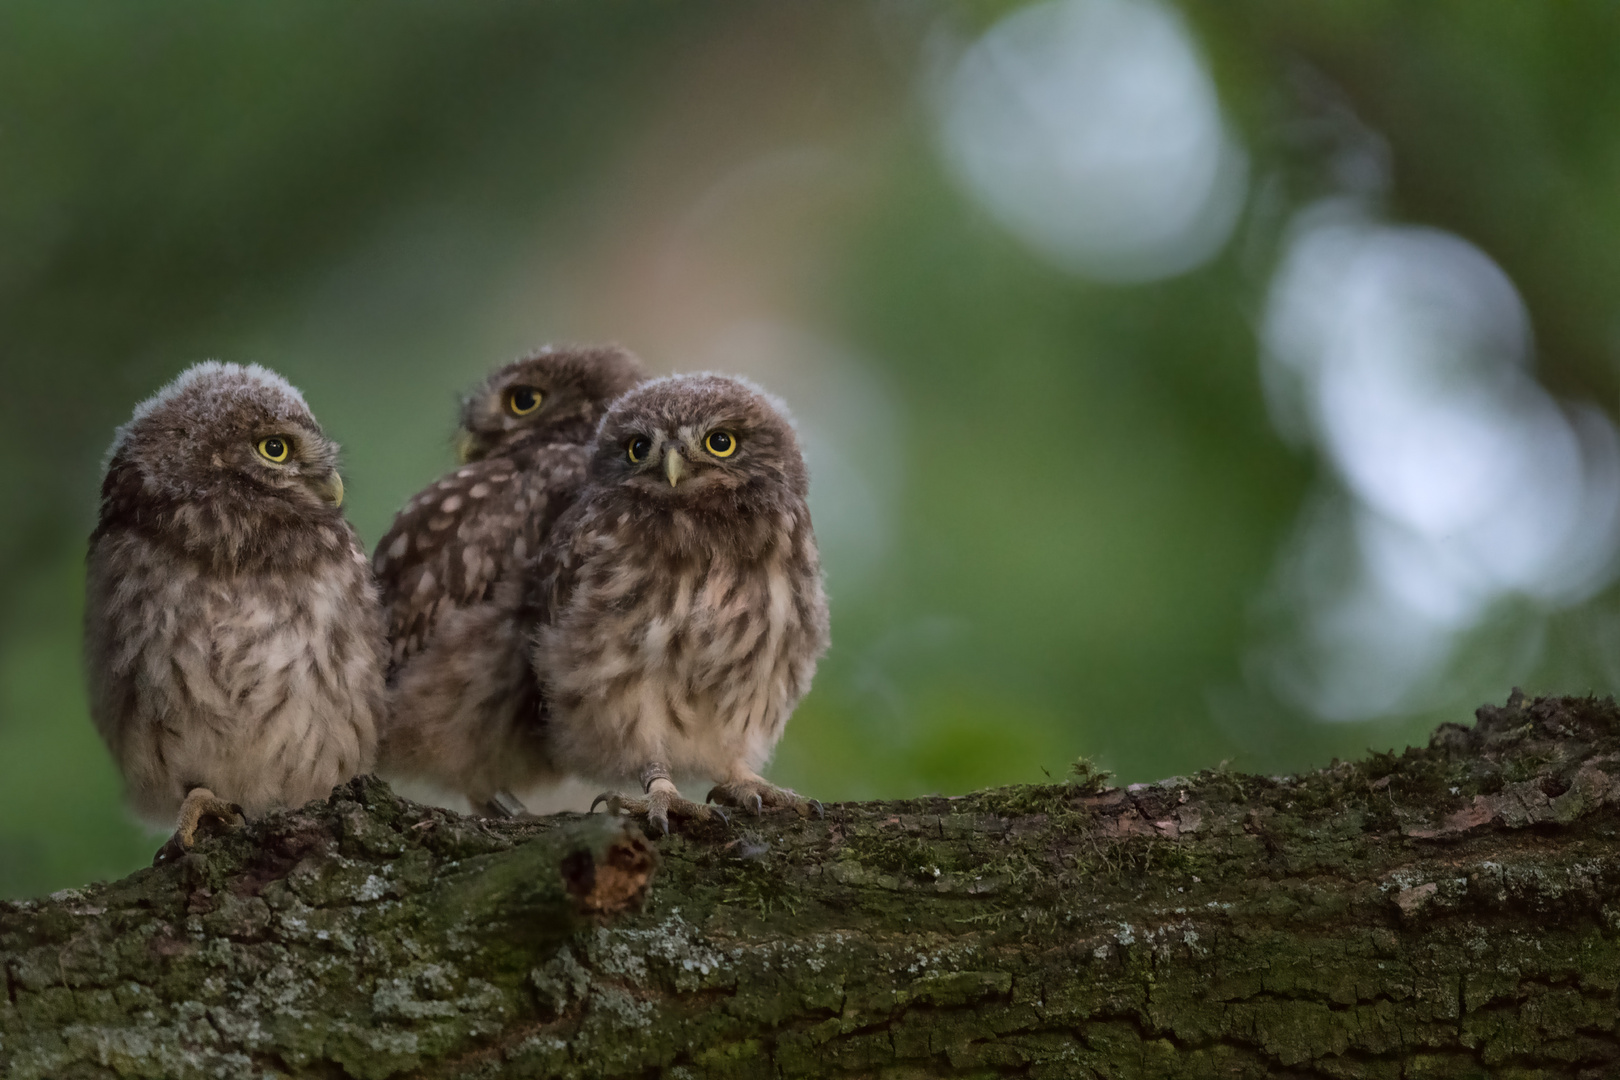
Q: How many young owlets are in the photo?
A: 3